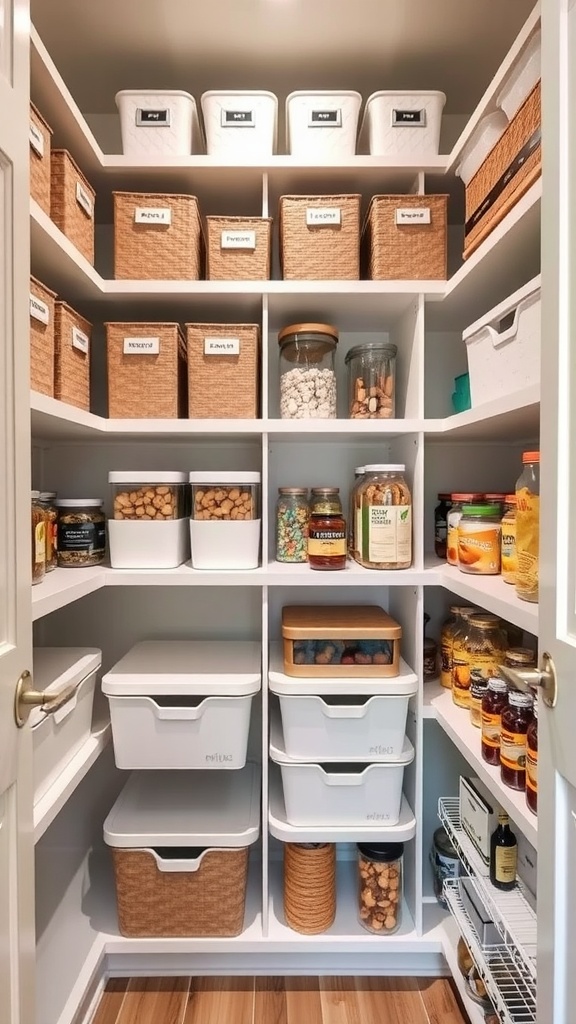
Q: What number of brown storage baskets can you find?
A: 12